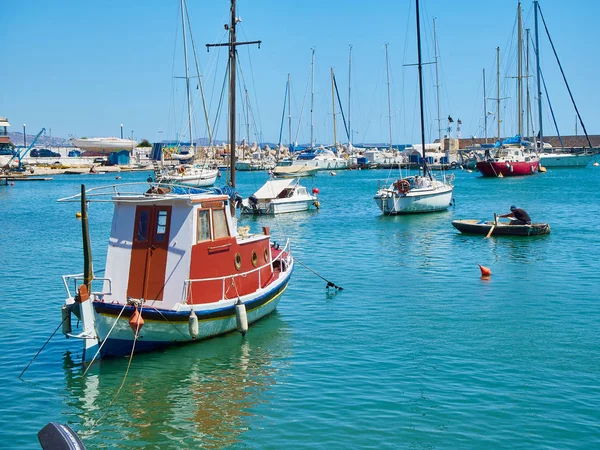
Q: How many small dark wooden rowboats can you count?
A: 1